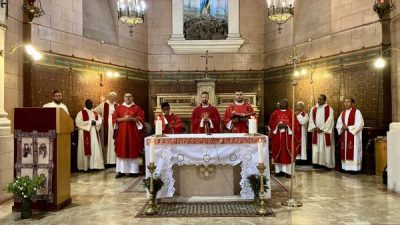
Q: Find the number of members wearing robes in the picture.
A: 11